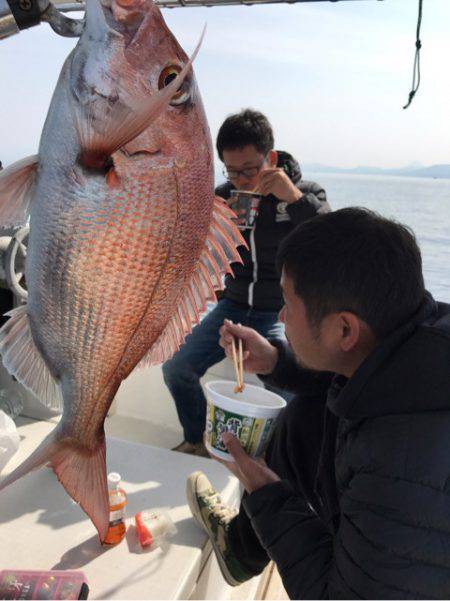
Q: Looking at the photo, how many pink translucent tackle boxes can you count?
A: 1